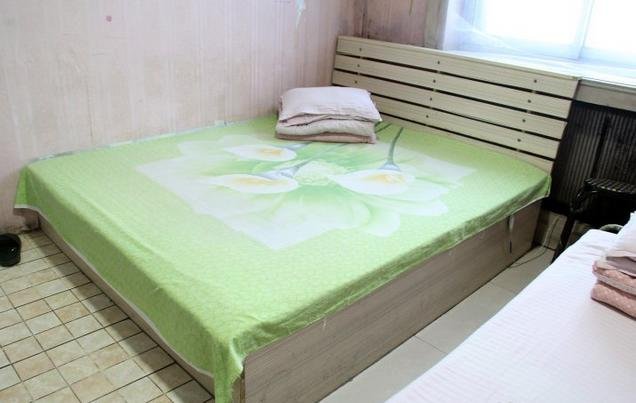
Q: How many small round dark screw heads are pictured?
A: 11